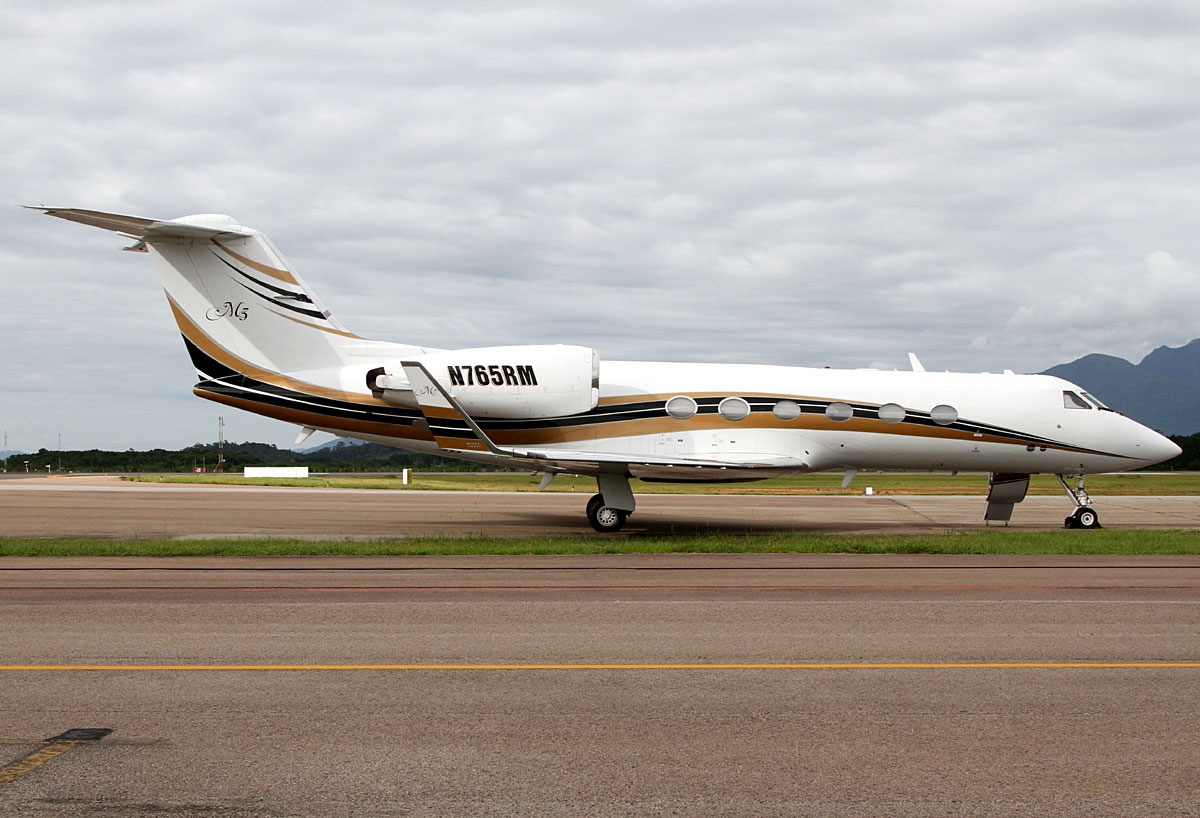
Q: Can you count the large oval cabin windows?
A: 6